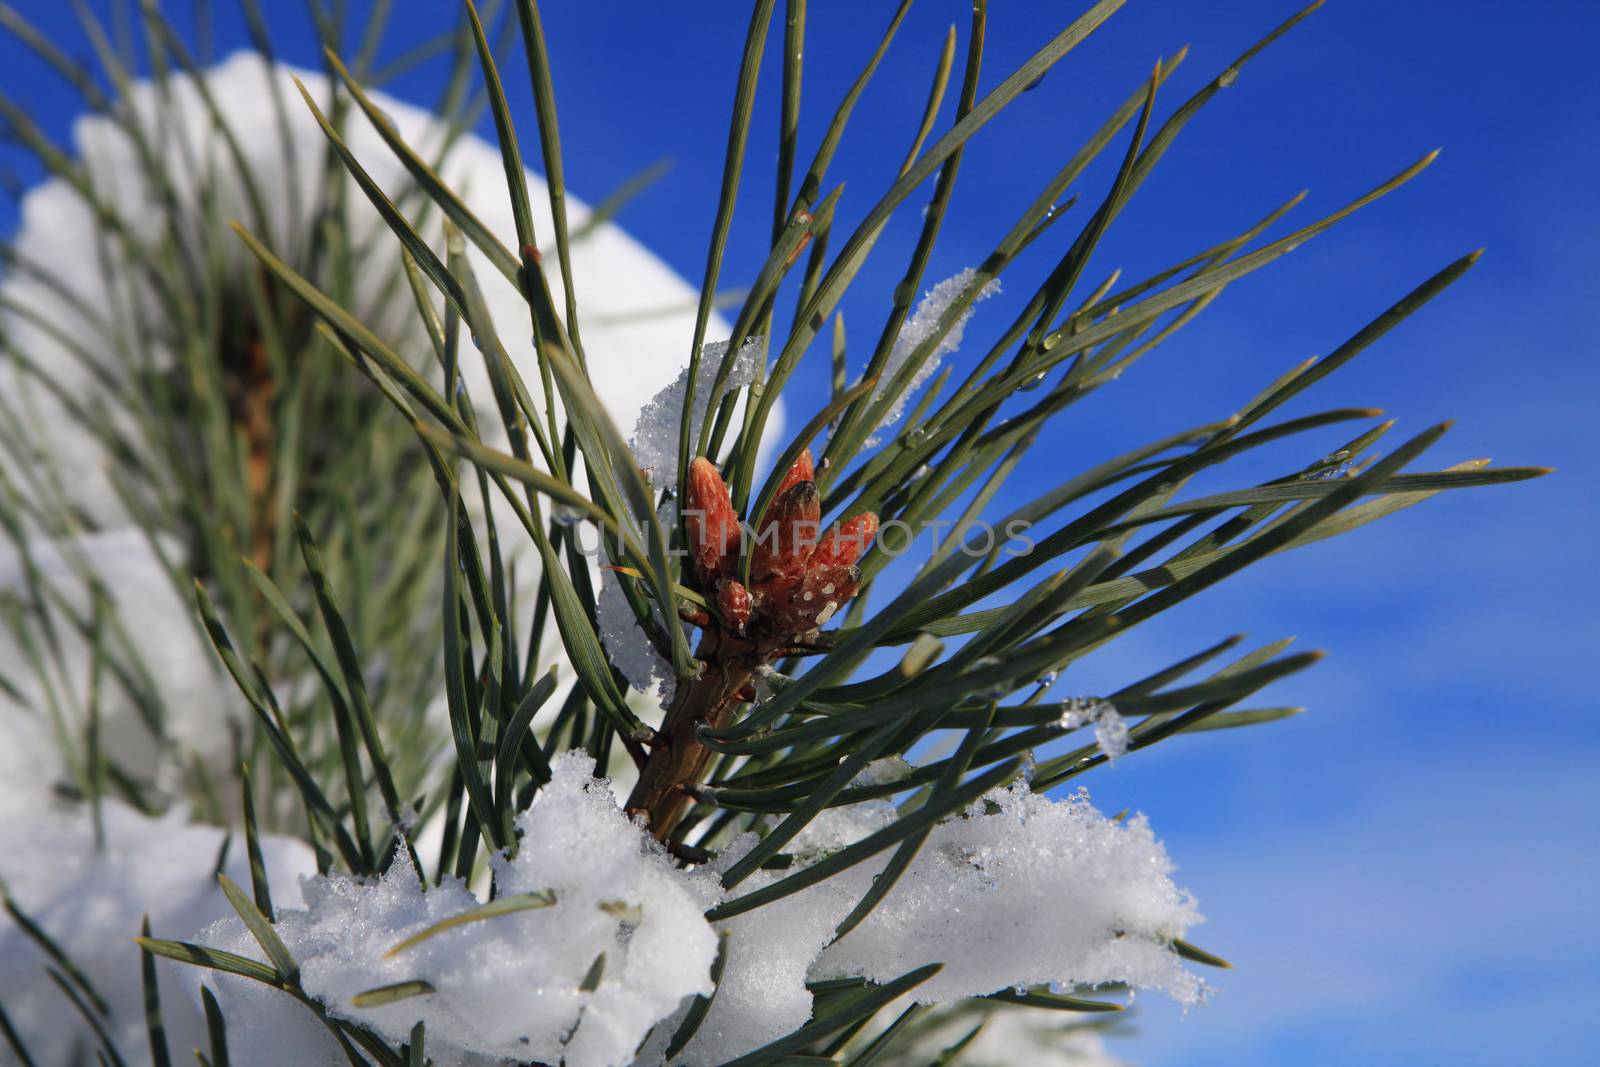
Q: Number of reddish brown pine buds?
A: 6